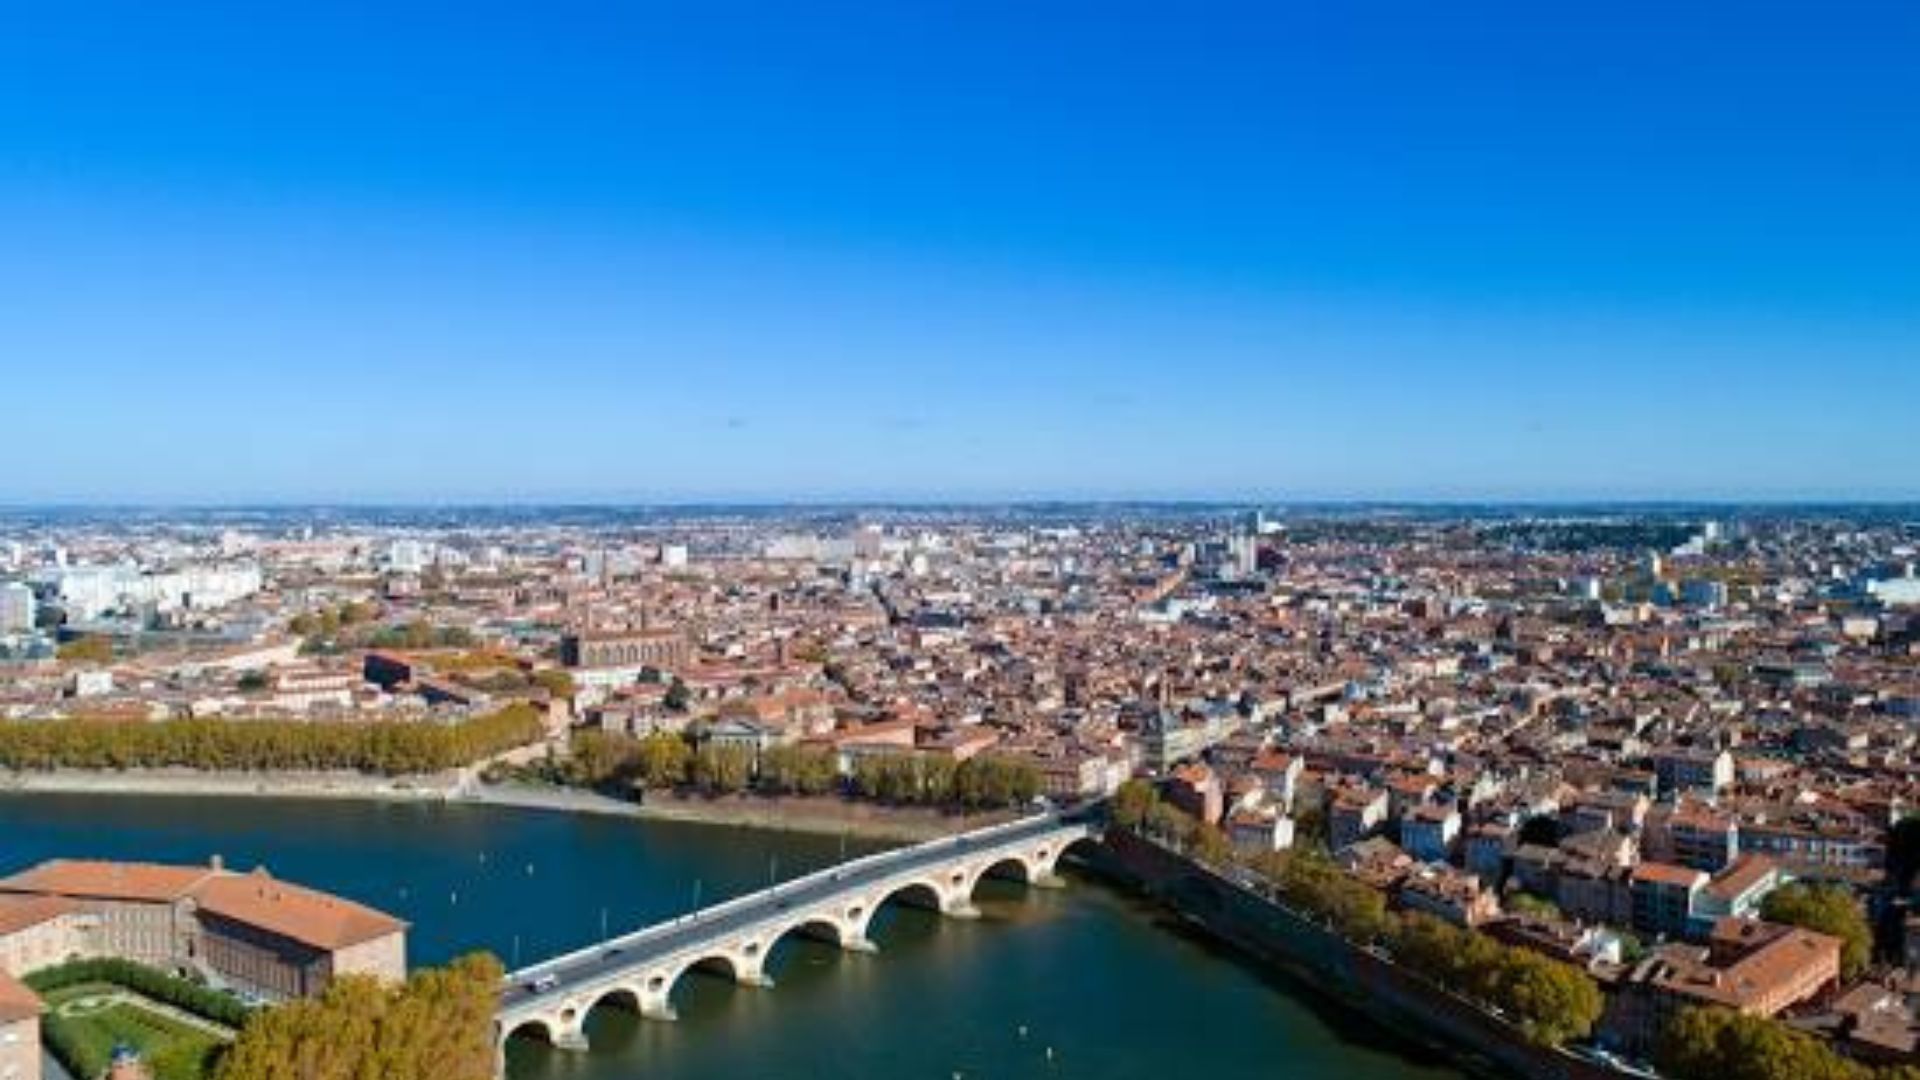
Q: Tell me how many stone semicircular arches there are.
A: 7